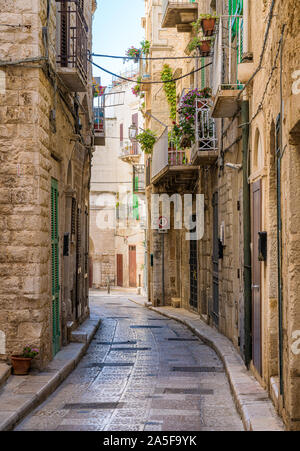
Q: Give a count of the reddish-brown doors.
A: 2